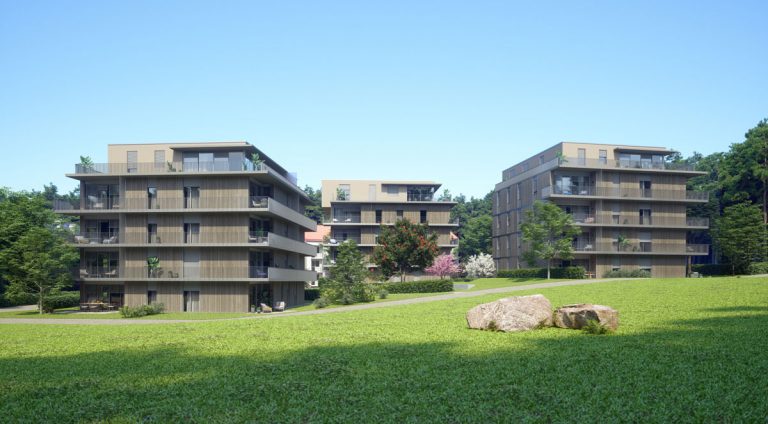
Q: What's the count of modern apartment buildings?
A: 3